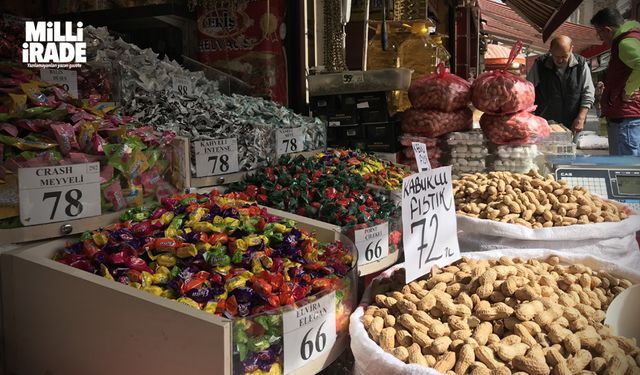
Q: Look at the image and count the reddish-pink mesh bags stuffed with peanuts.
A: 4